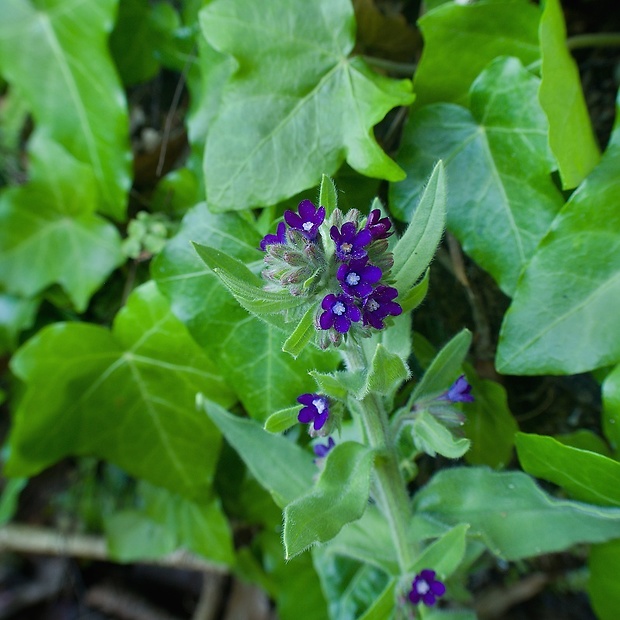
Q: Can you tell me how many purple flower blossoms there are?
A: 11